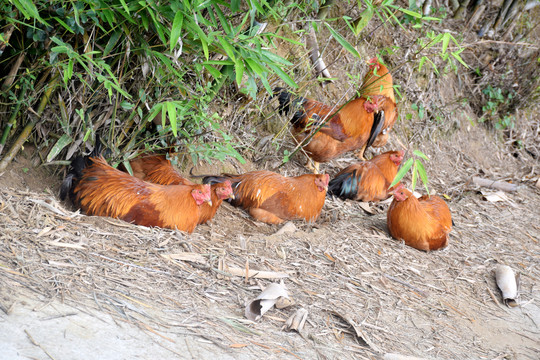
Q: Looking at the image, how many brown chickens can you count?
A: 7